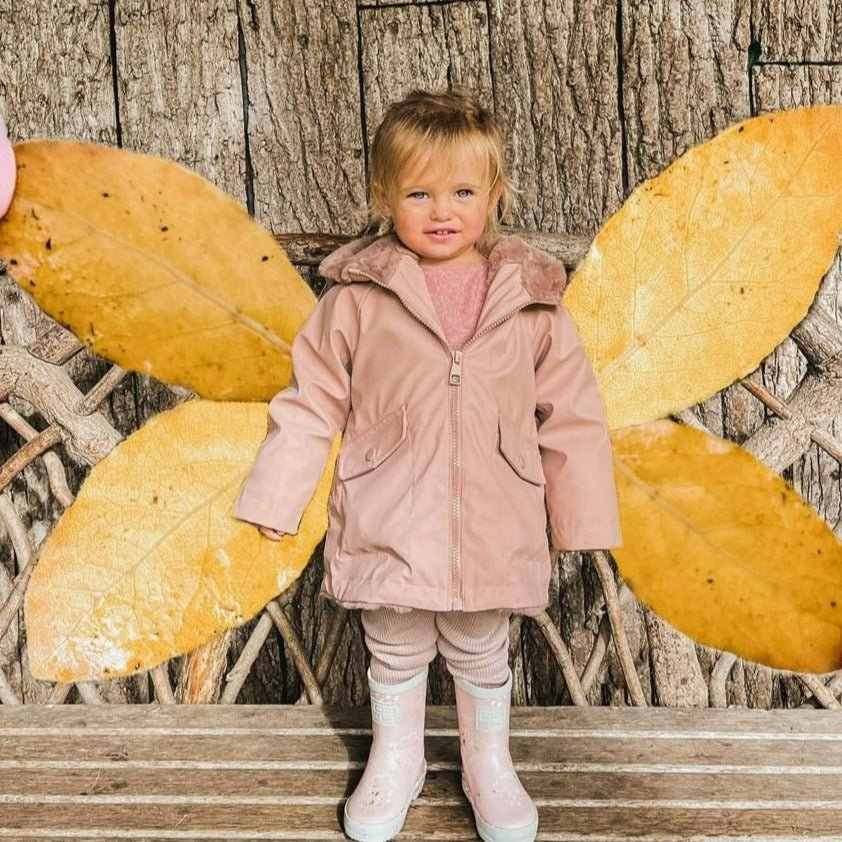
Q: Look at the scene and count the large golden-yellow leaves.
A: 4